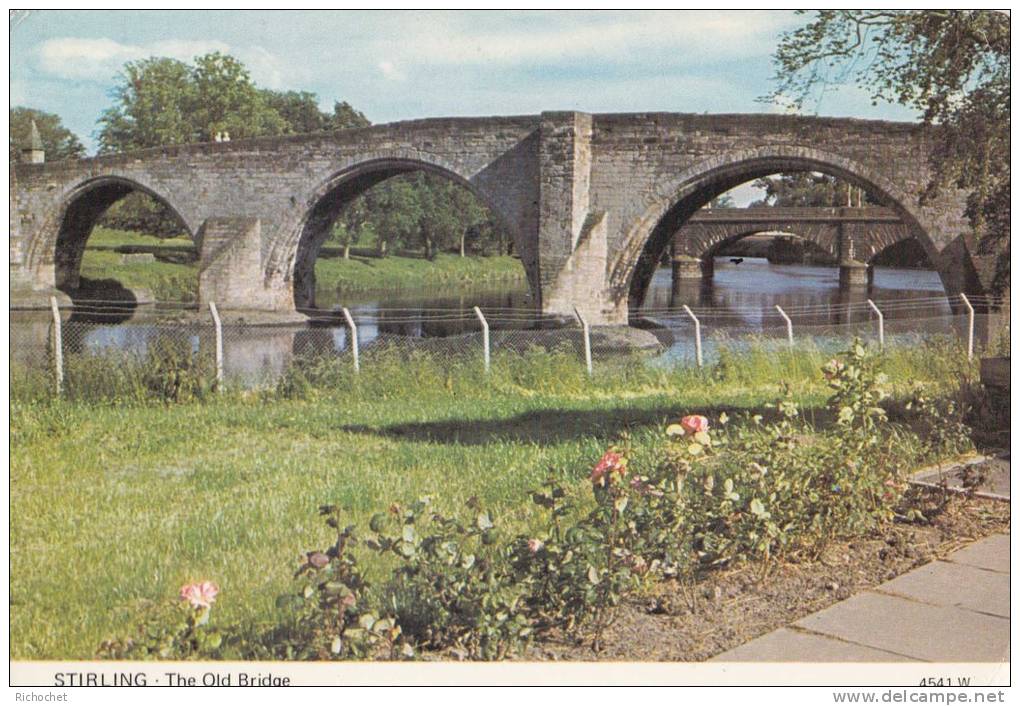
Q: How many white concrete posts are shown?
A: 9